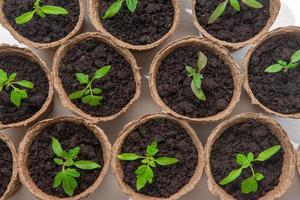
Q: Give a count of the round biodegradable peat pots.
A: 11